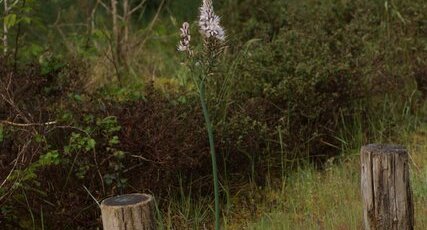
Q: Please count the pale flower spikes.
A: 2